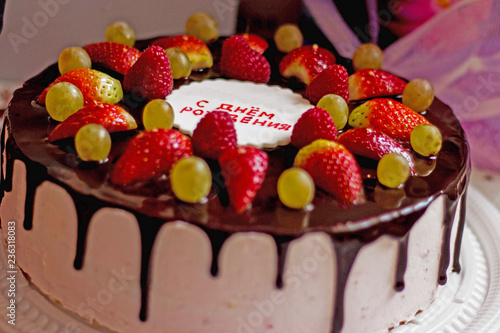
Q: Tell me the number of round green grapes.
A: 15